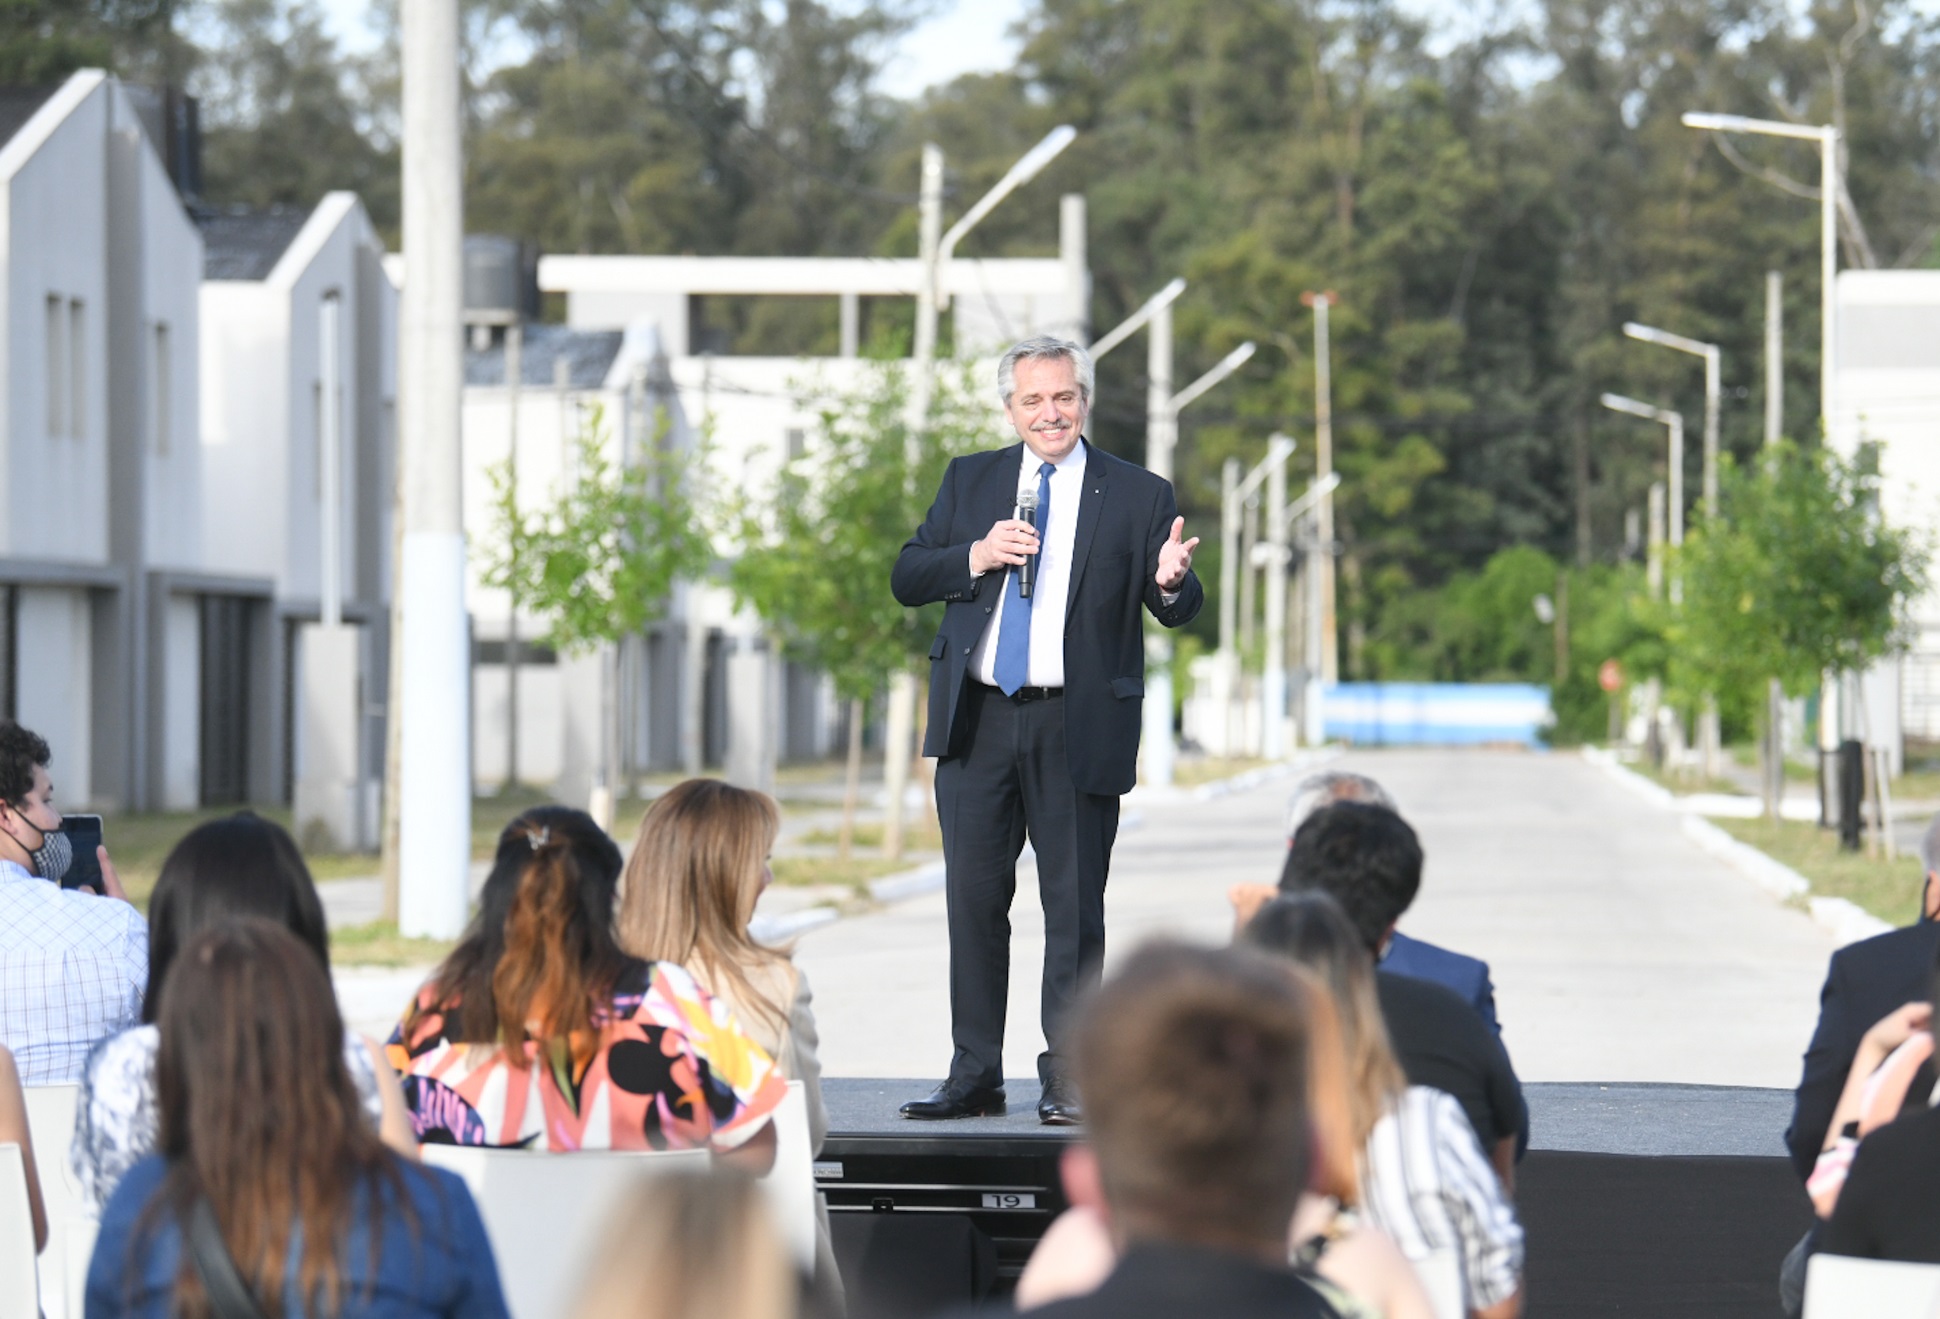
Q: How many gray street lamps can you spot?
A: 8